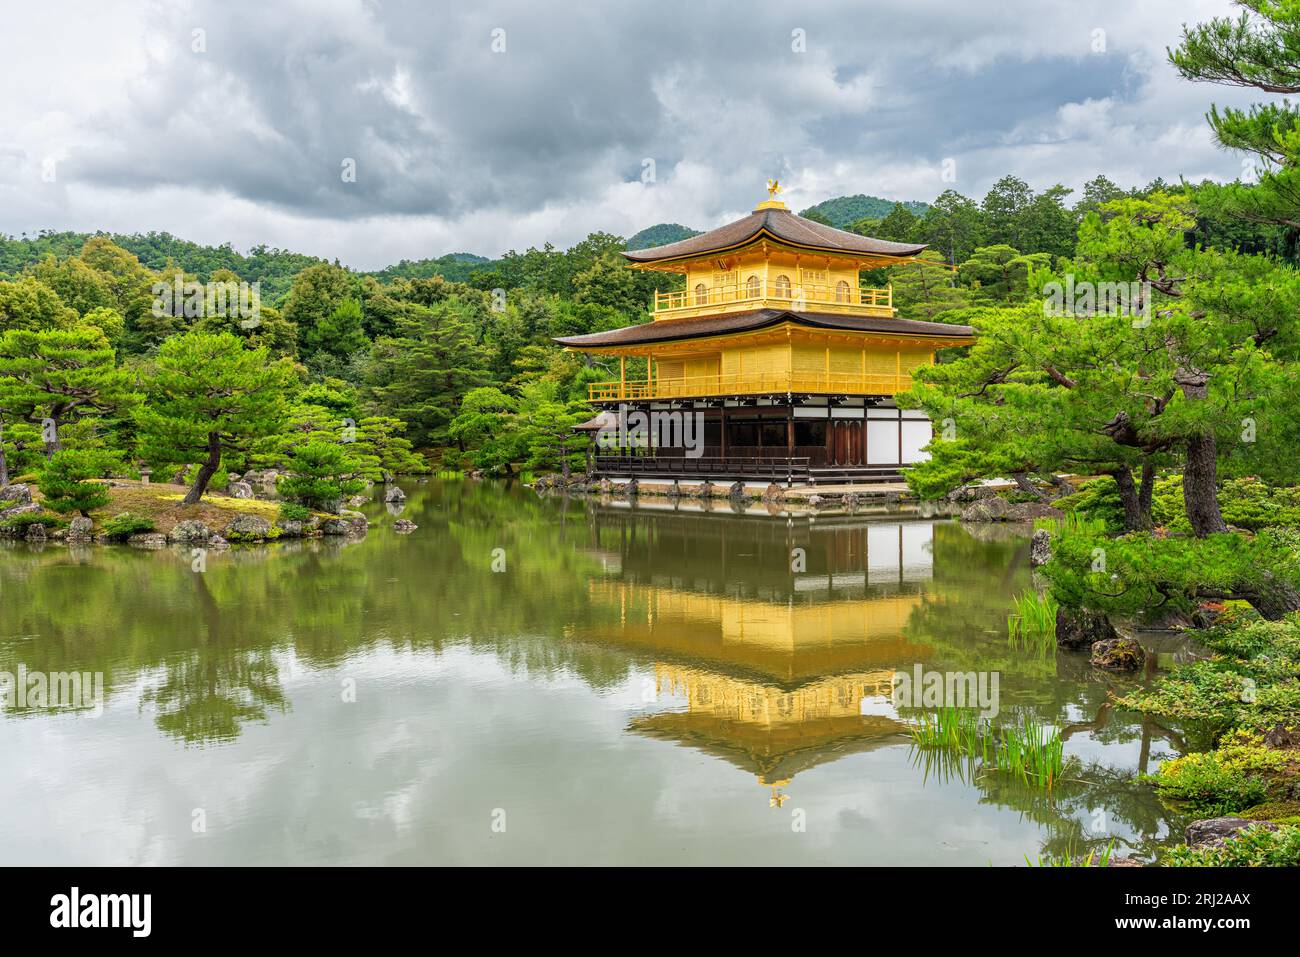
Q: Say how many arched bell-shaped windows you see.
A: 4